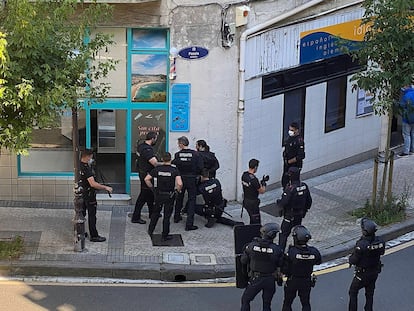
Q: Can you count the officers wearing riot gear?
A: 3